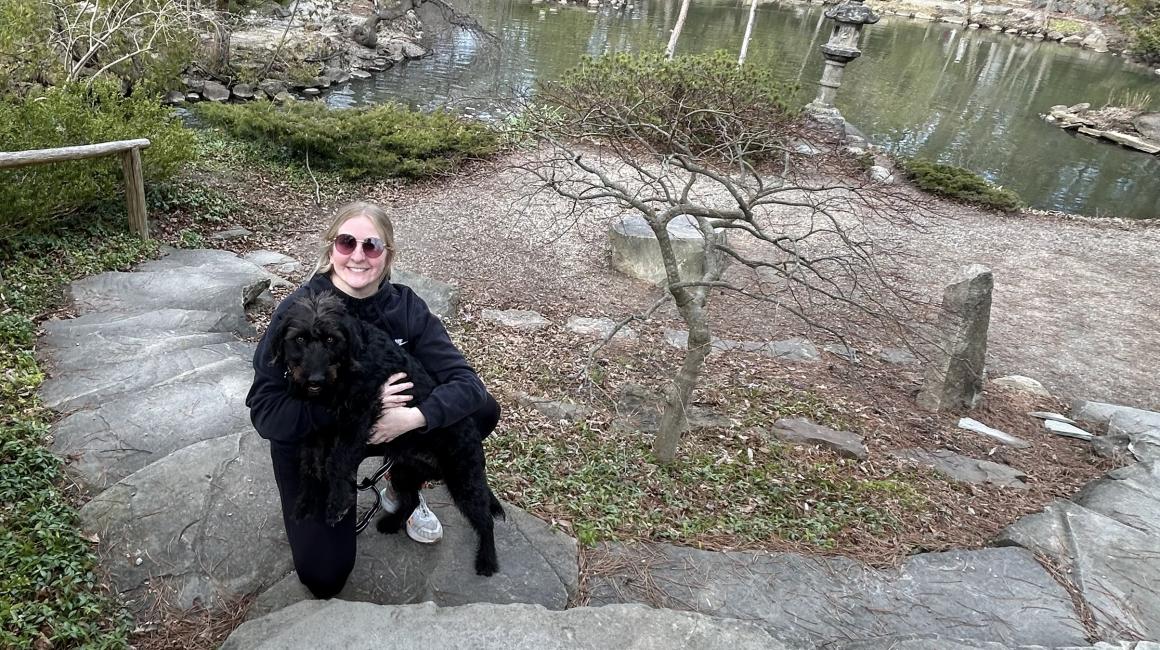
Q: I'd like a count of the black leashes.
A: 1